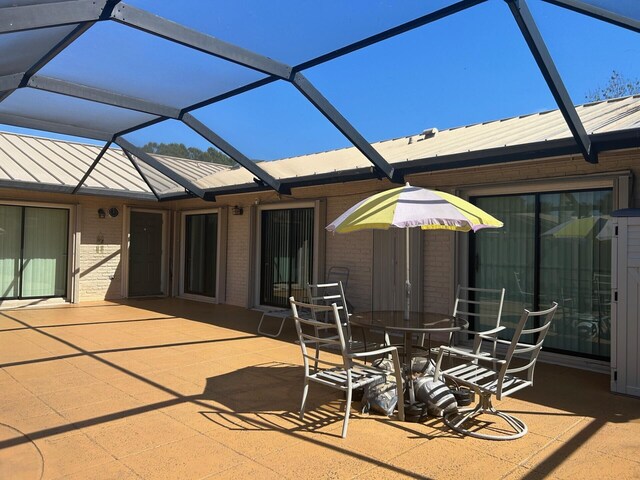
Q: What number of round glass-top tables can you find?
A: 1